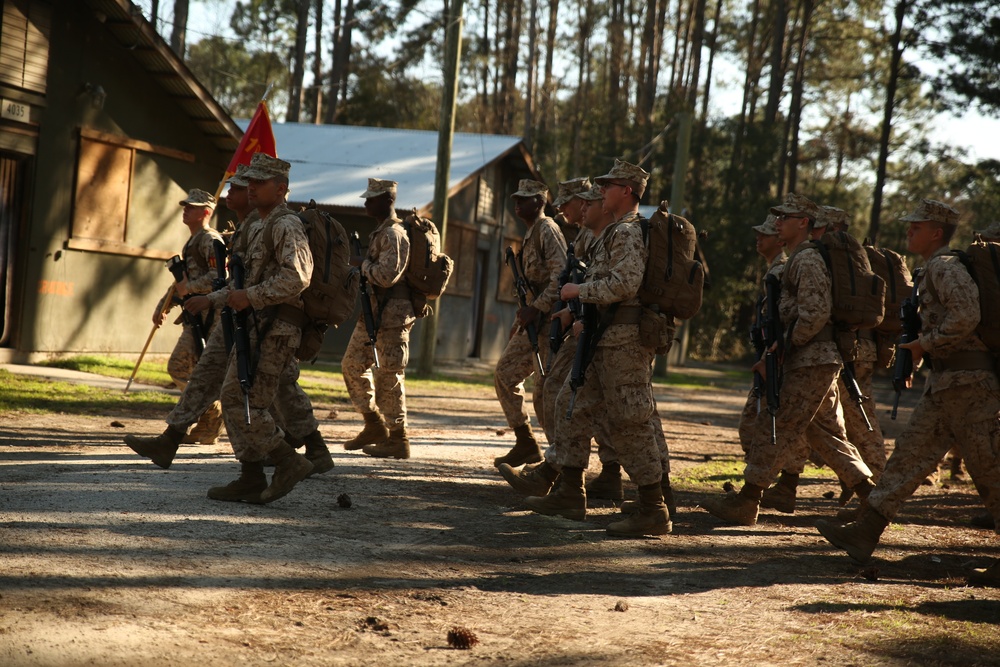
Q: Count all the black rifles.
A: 12